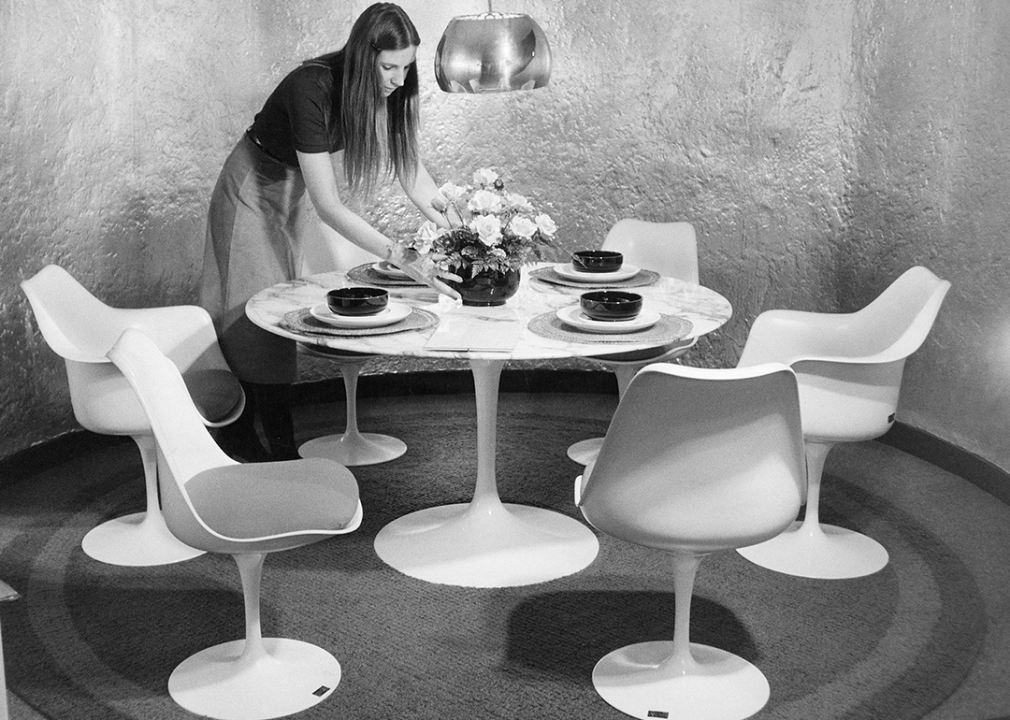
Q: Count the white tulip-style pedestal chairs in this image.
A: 6